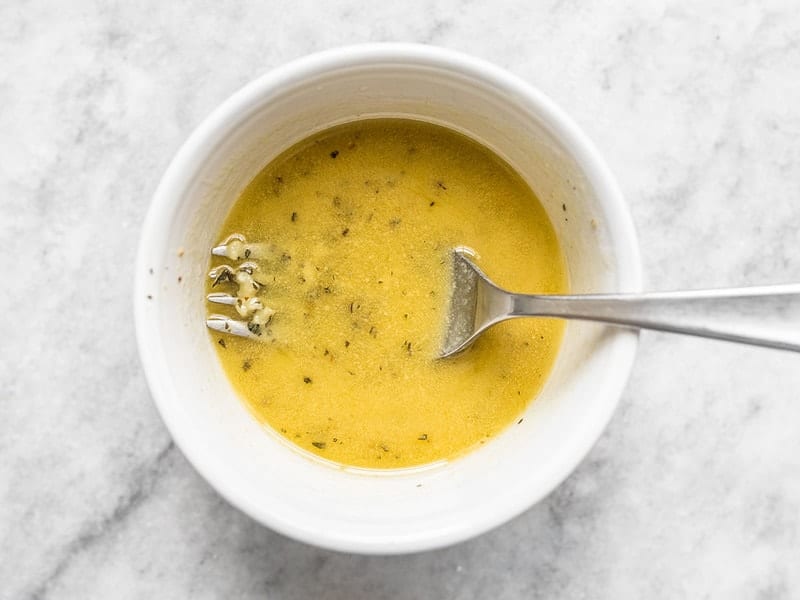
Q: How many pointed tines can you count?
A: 4